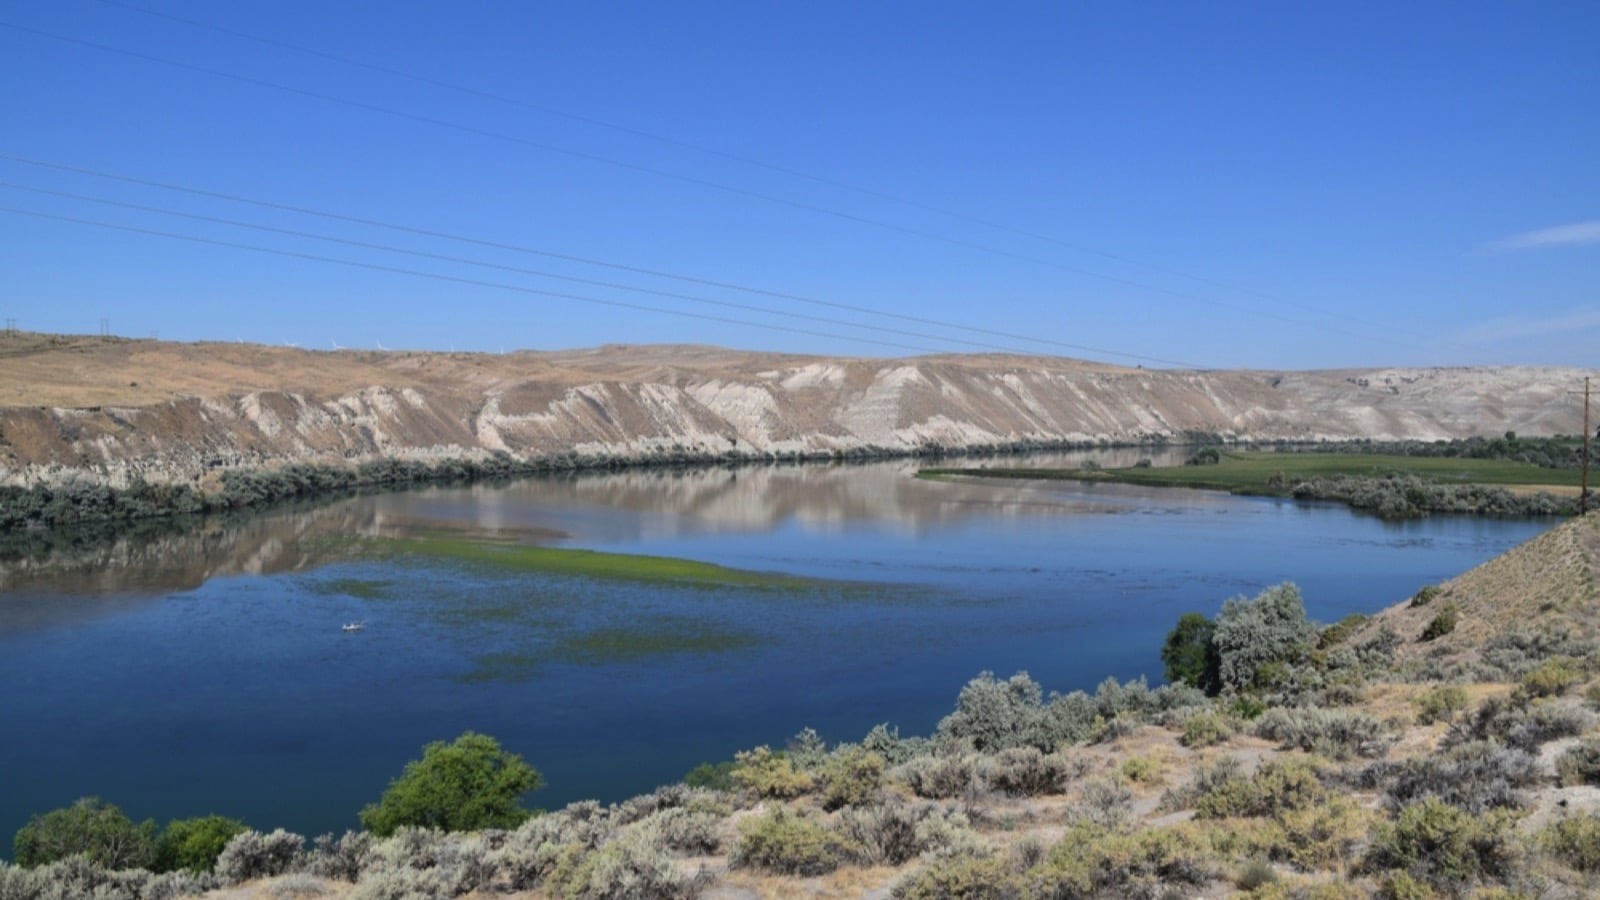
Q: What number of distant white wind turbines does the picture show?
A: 6